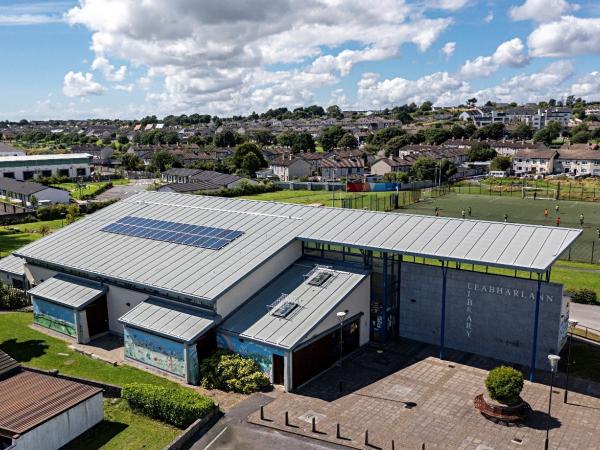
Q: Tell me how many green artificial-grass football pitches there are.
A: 1